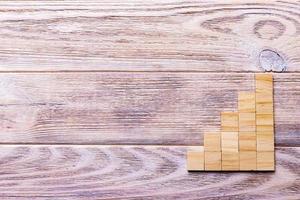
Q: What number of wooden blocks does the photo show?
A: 15